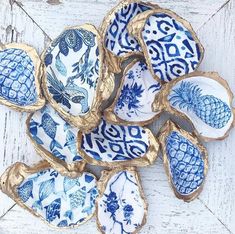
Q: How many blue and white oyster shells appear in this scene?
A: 11